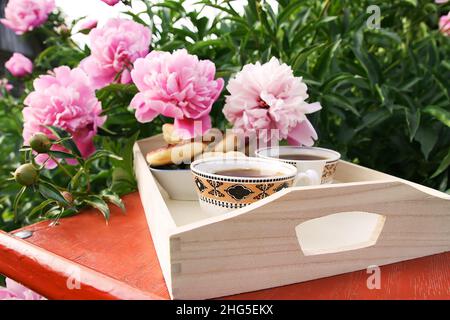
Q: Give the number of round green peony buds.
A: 2